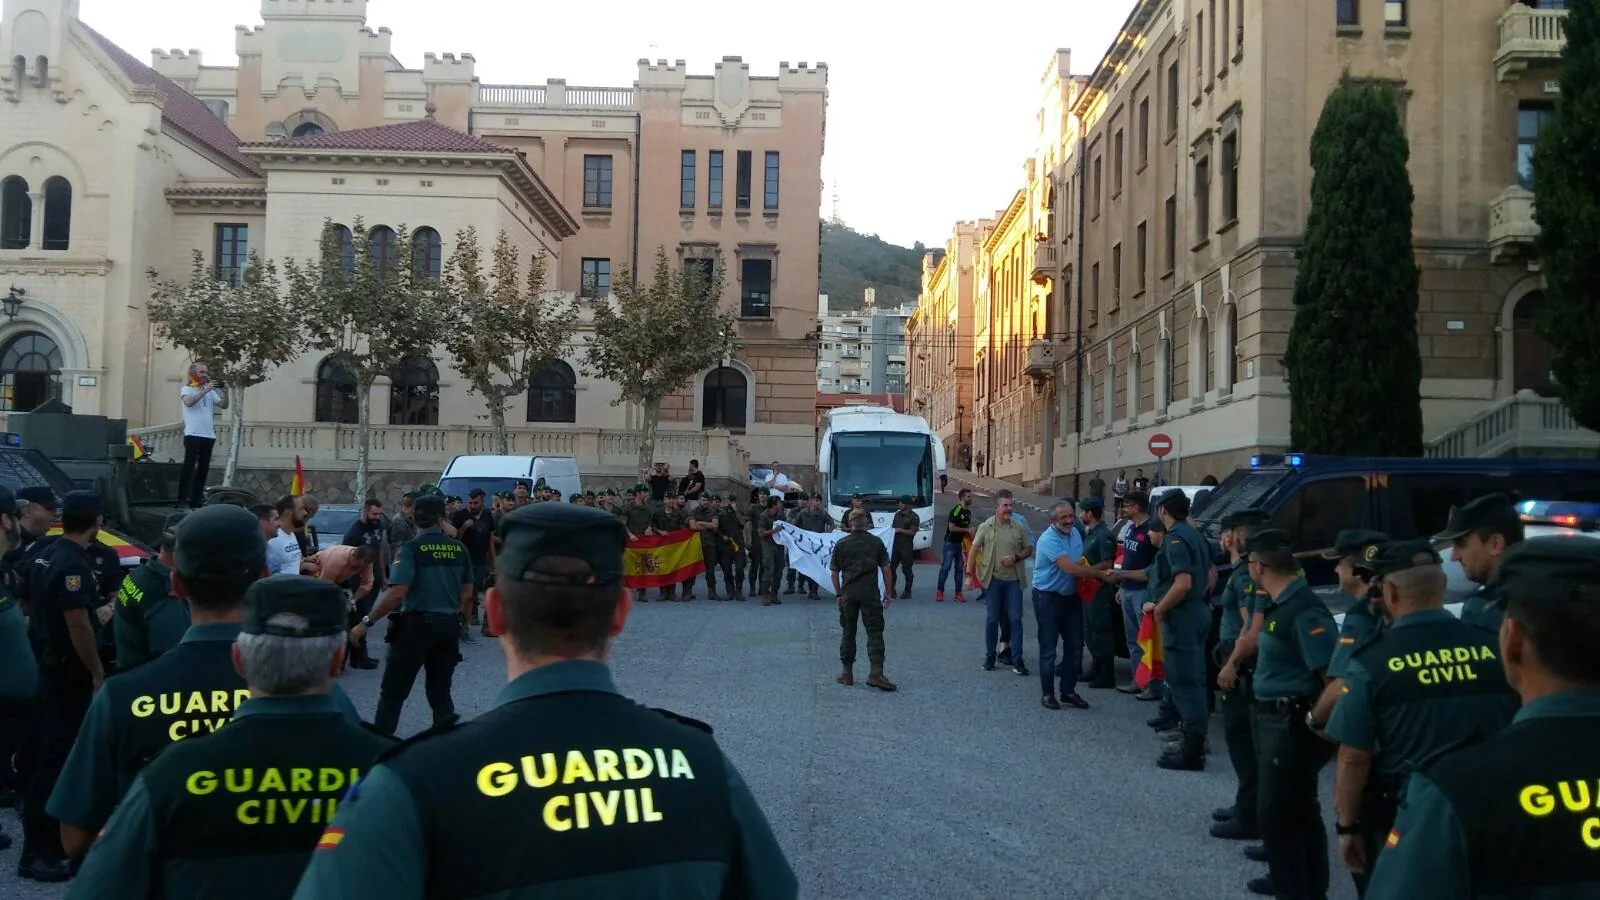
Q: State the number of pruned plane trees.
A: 4